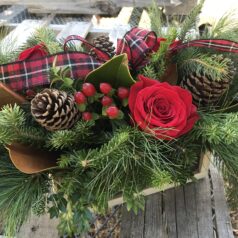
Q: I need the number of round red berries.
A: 7